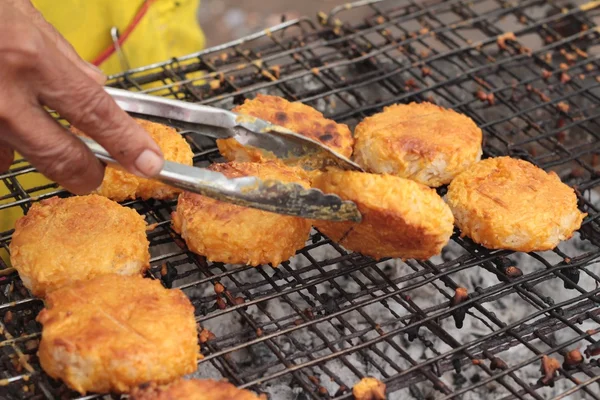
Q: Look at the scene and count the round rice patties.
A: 9